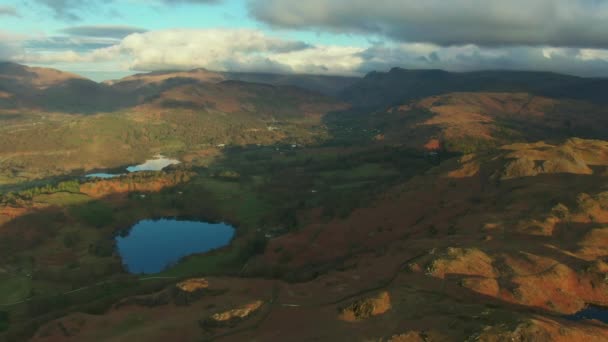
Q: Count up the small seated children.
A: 0